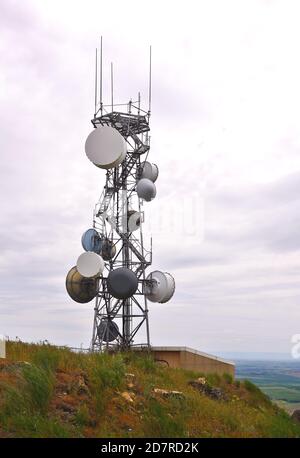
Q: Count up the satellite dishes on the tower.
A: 11